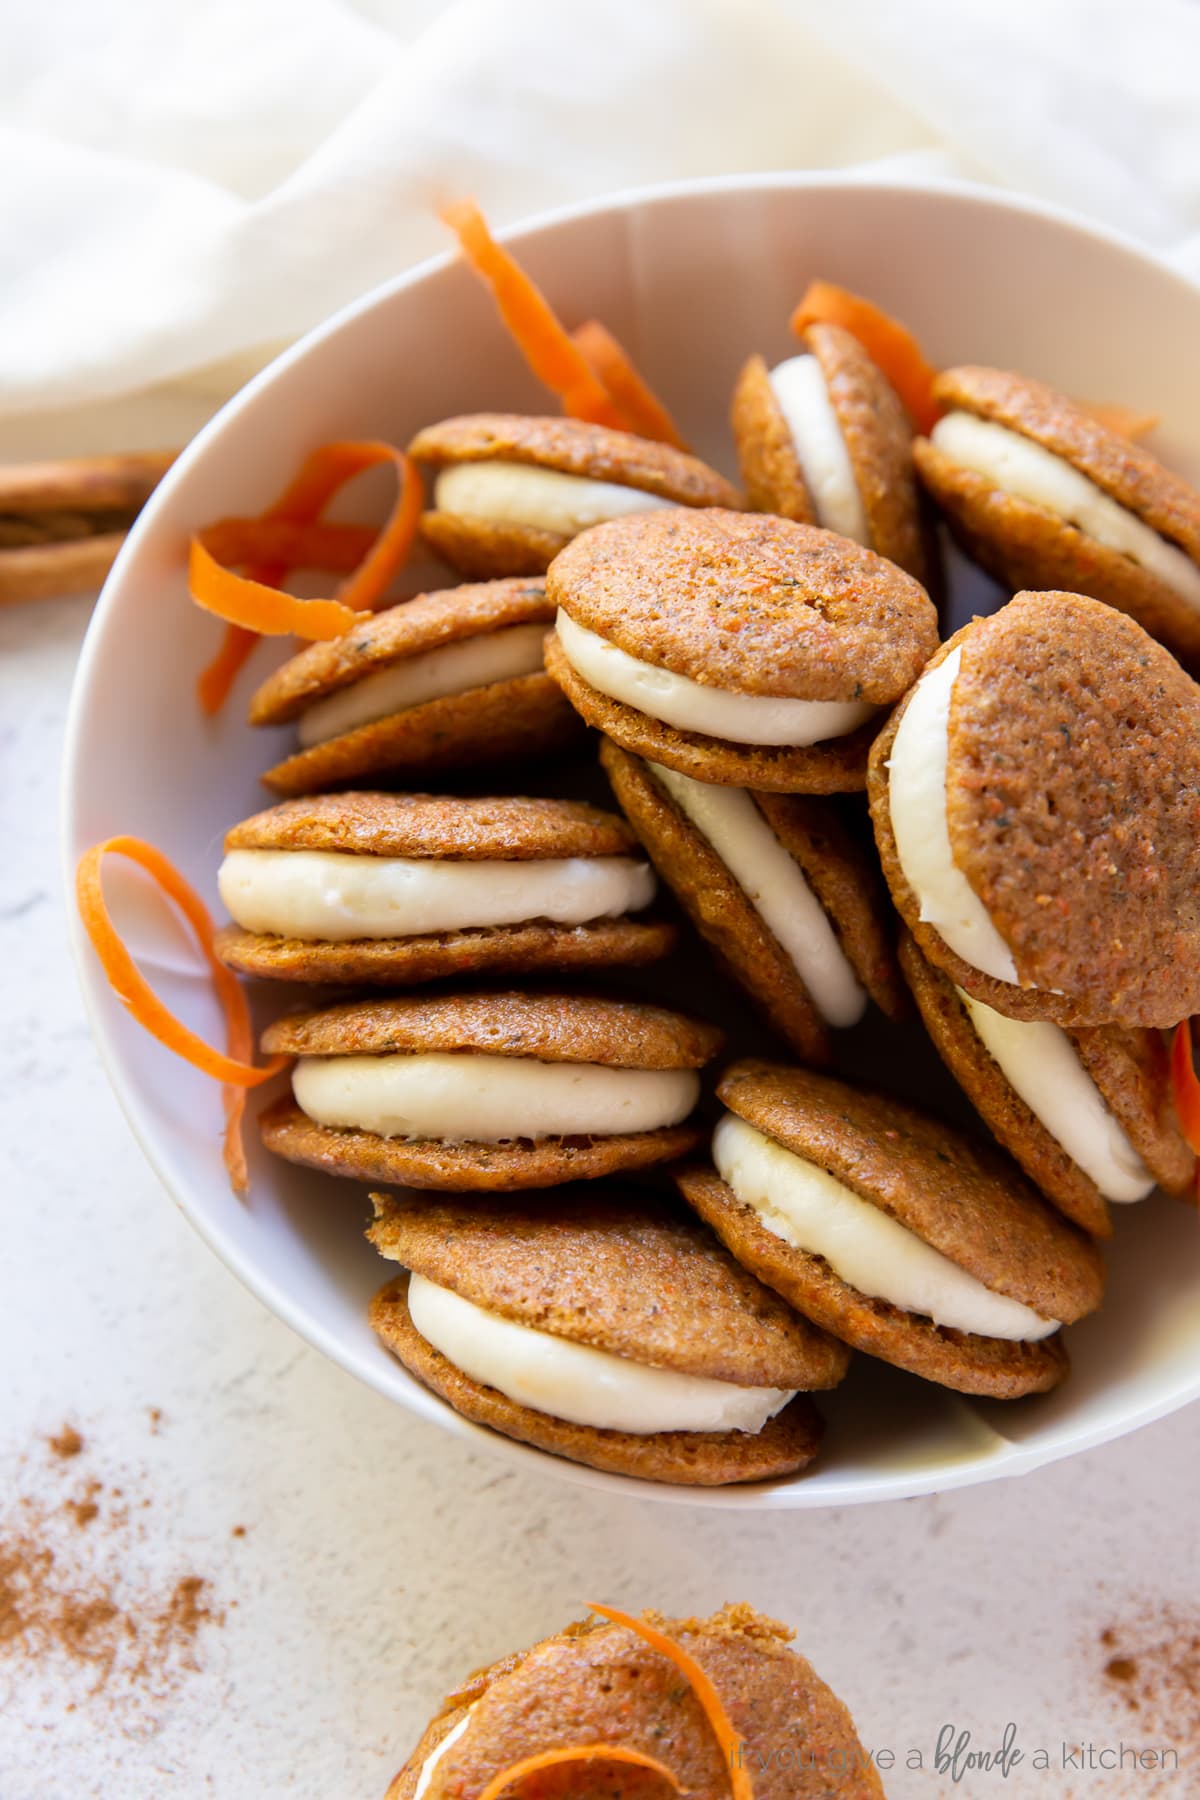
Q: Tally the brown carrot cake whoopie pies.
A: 13